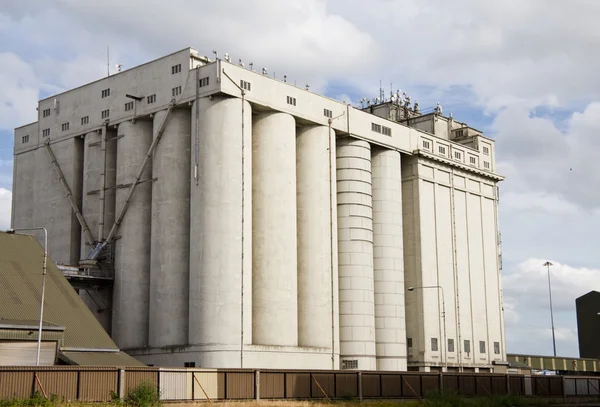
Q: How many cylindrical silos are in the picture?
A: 8